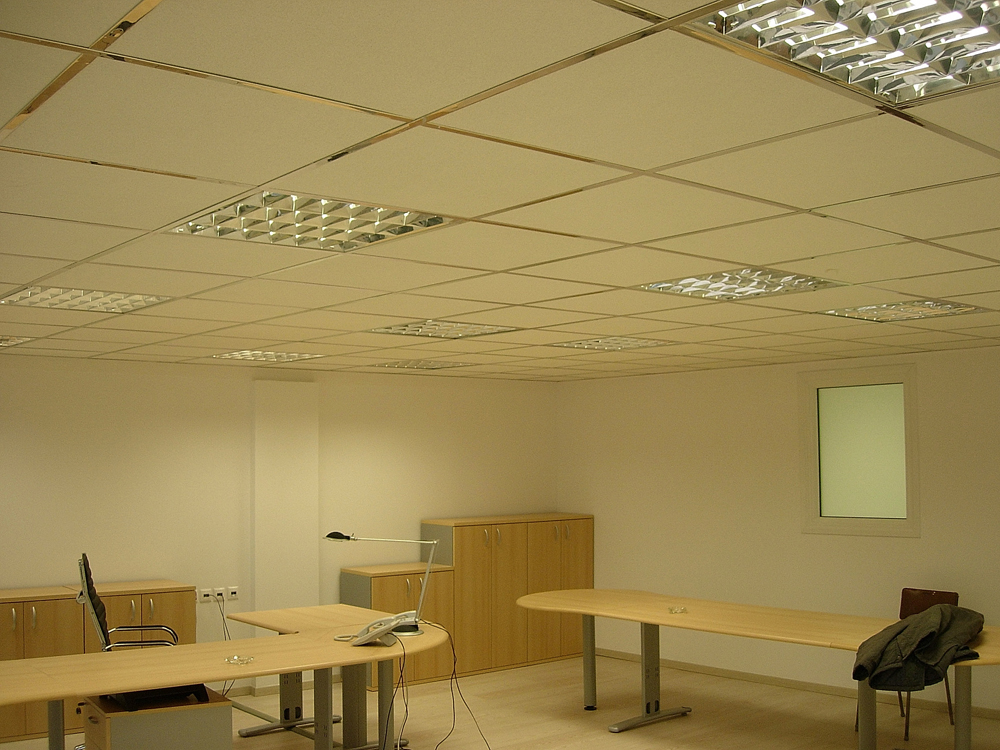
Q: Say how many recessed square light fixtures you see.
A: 10